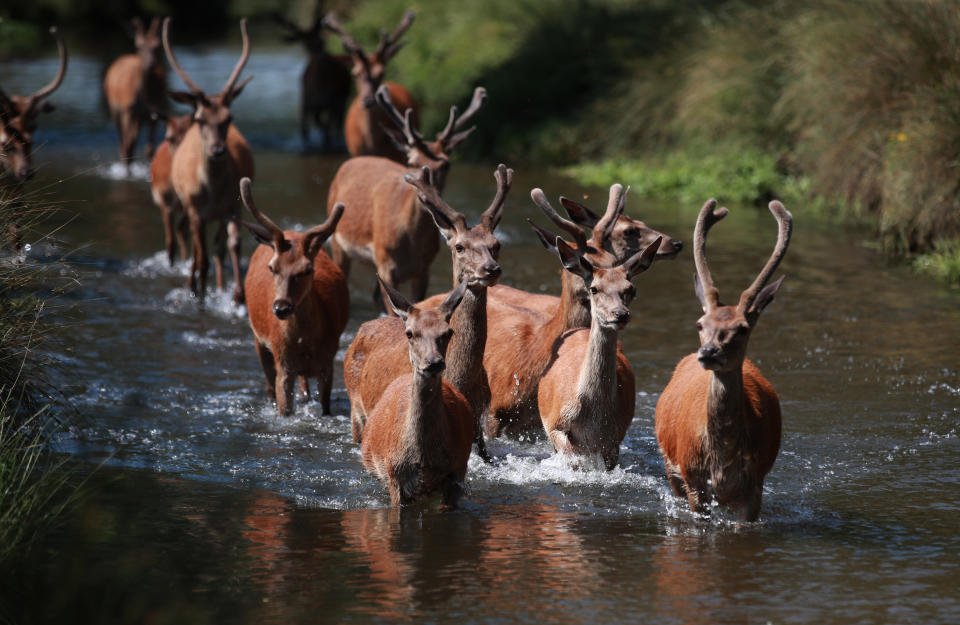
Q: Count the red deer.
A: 14